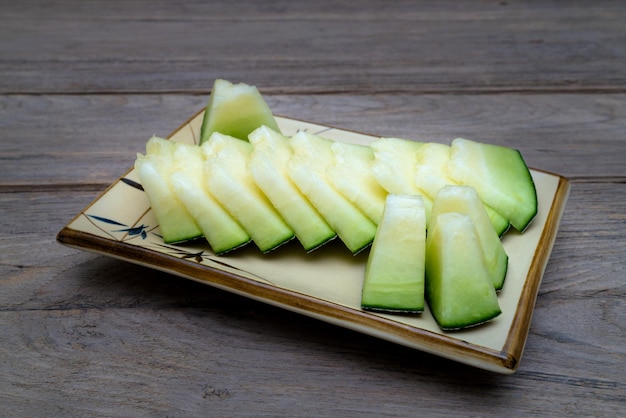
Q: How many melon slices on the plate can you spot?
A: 13